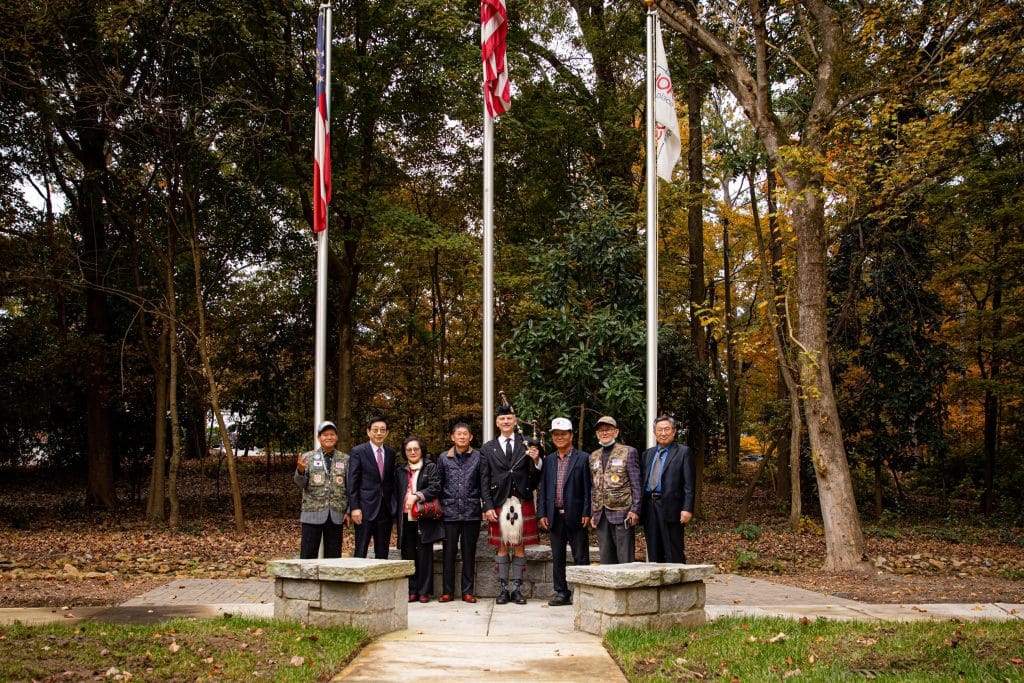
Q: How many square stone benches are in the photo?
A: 2